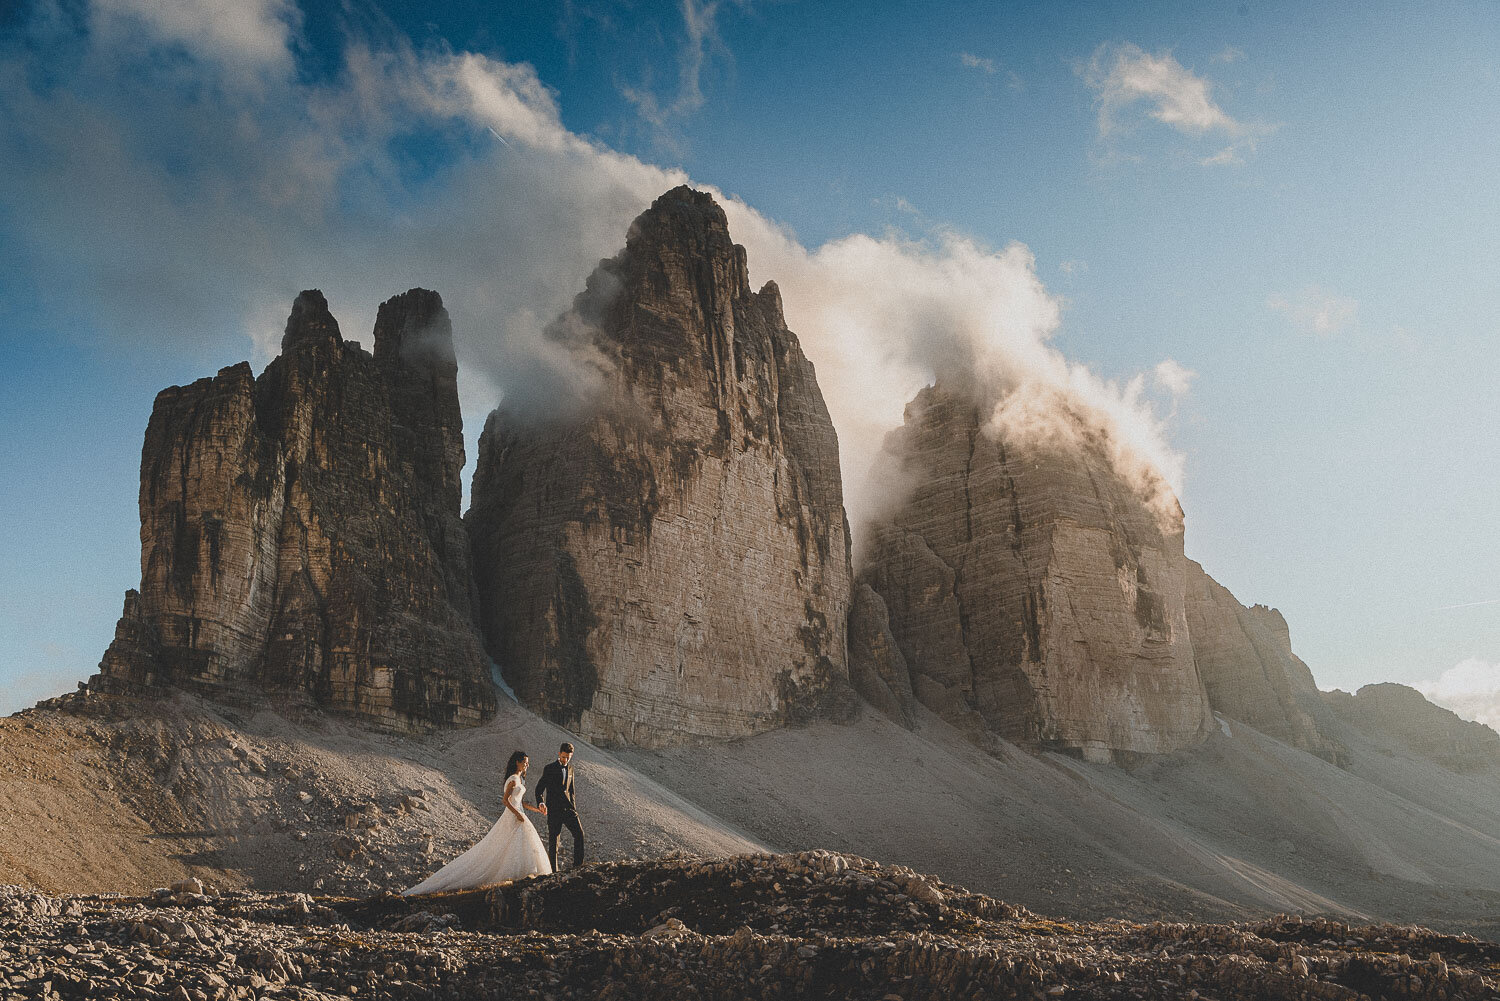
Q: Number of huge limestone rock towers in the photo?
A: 3